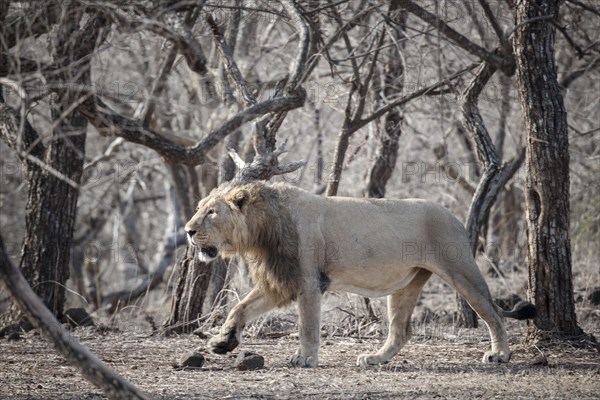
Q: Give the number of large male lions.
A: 1